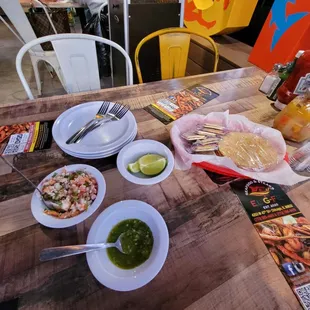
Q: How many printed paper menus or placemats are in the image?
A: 3